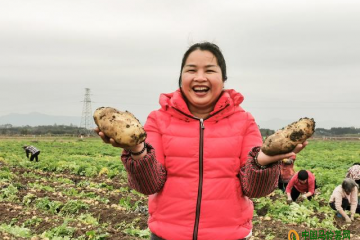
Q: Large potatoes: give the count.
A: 2